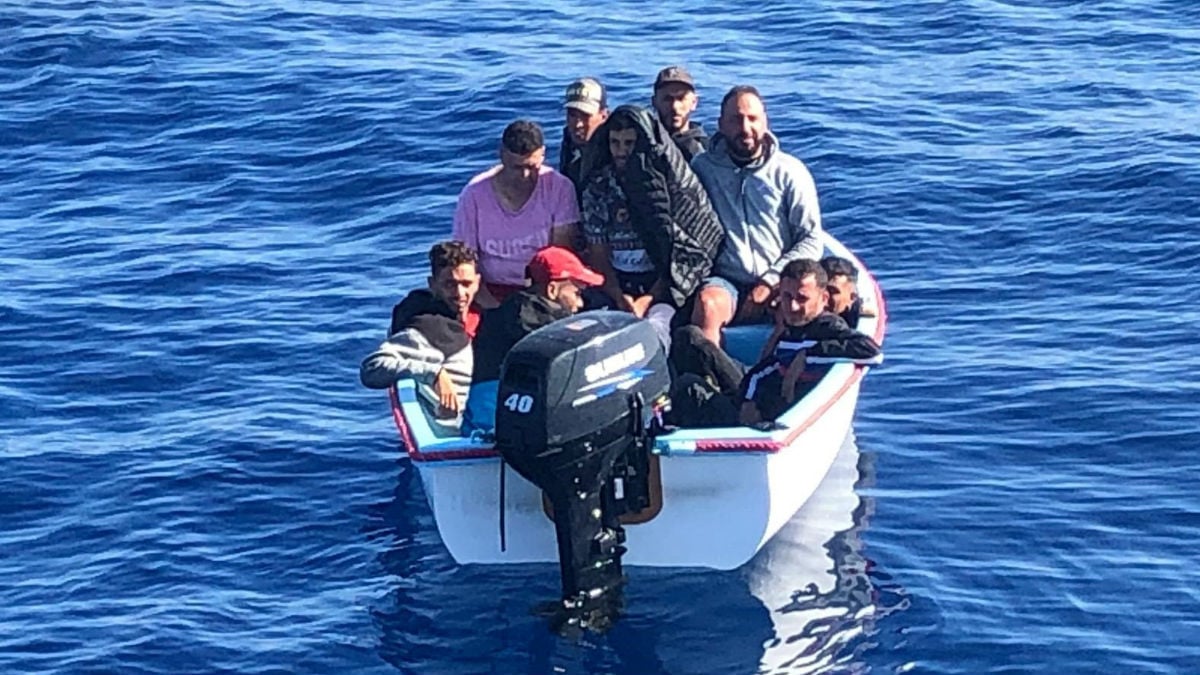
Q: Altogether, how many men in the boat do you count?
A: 9